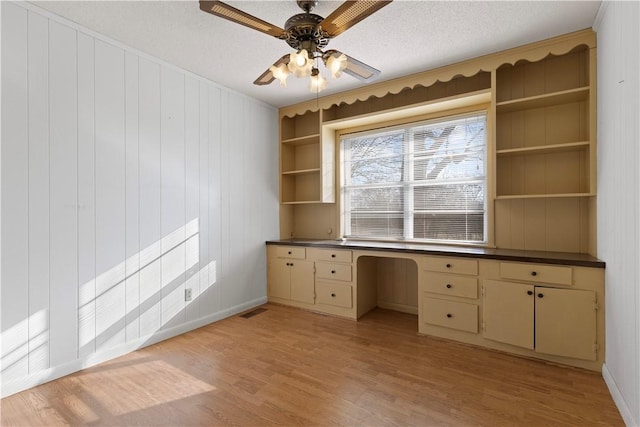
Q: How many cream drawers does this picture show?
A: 8